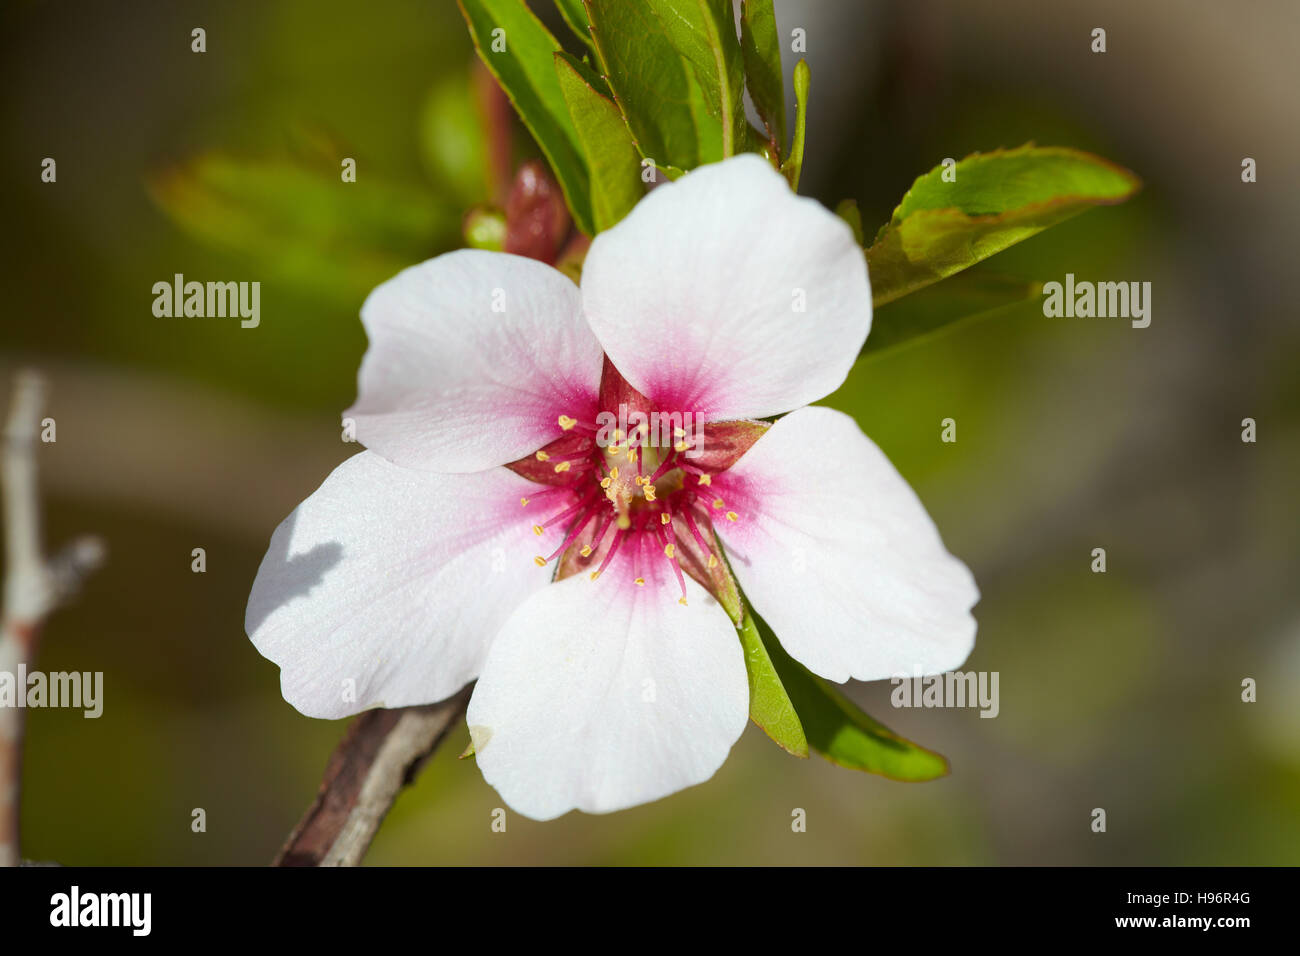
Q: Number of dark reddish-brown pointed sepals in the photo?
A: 5